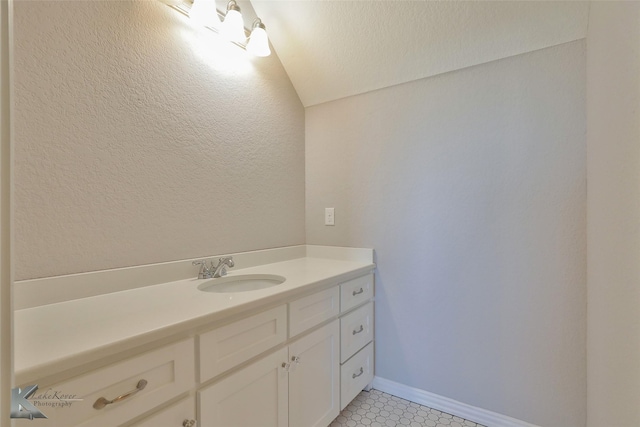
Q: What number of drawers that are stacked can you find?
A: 3